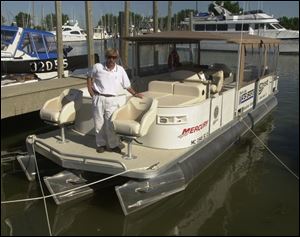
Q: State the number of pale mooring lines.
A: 3